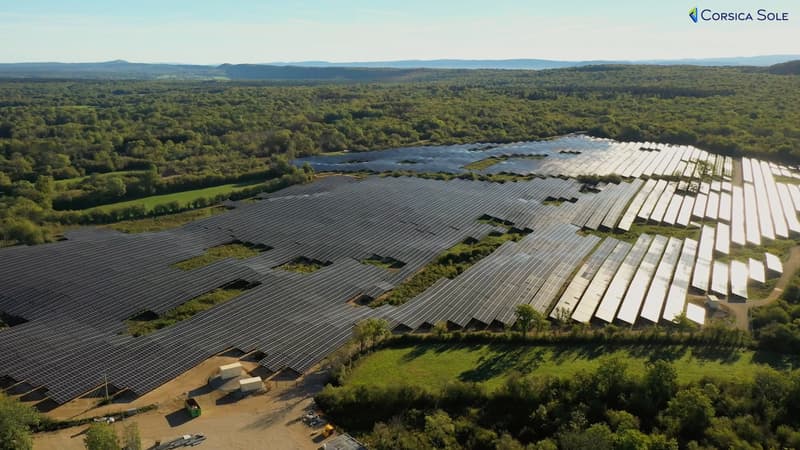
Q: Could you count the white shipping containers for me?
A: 2